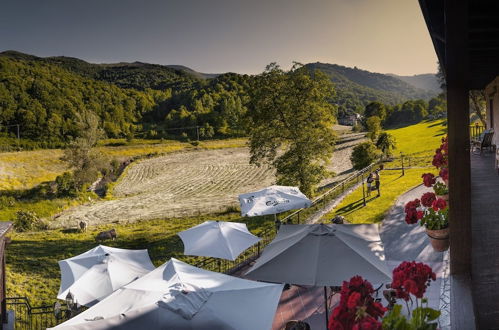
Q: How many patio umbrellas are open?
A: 5